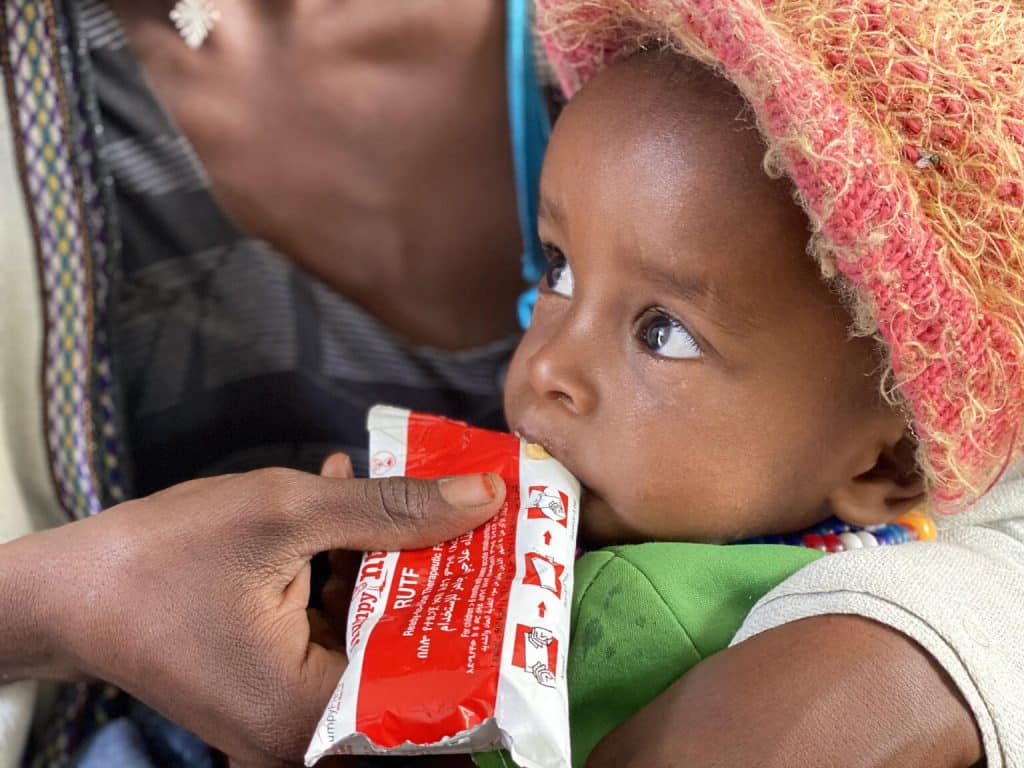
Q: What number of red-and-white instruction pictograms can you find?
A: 3